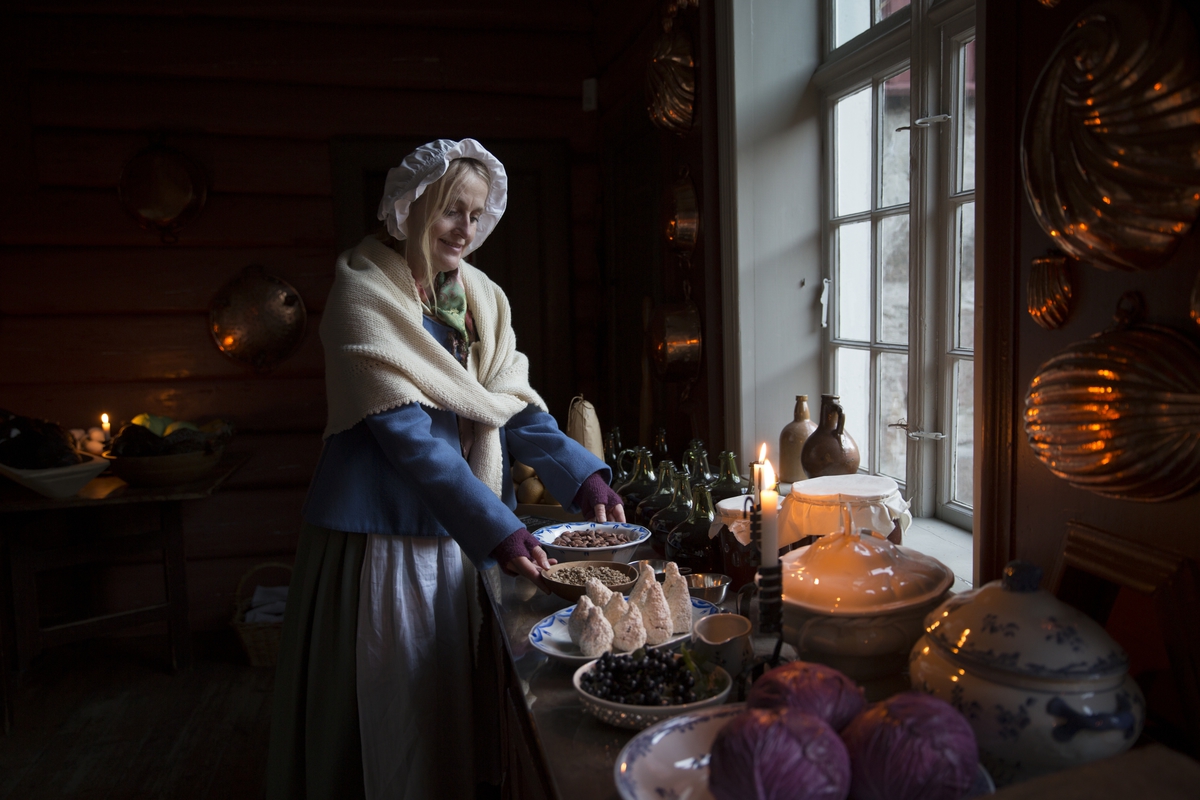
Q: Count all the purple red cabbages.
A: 3